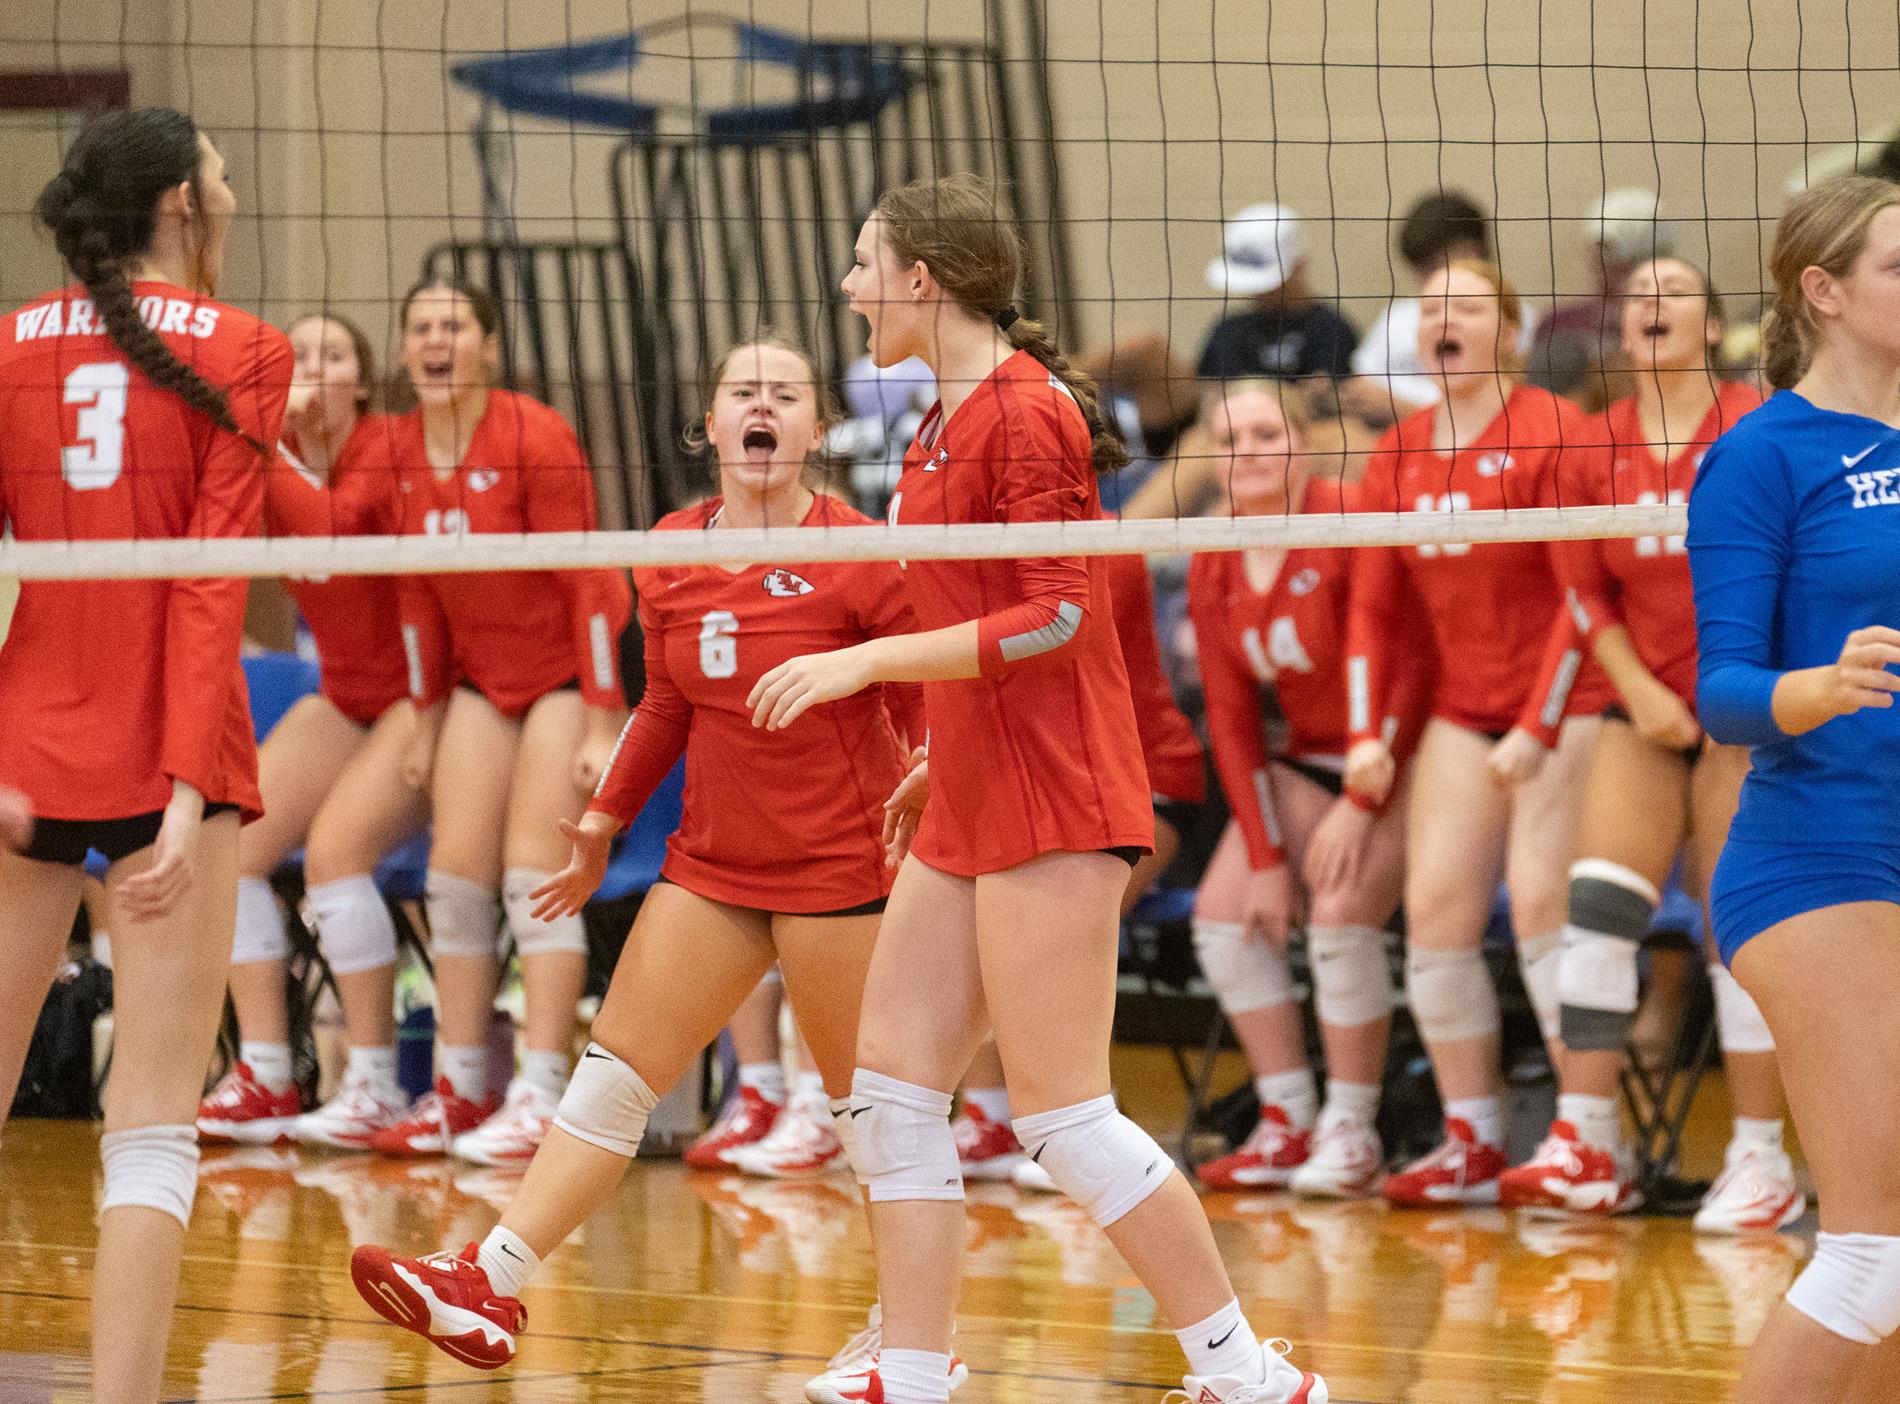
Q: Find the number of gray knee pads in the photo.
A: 1